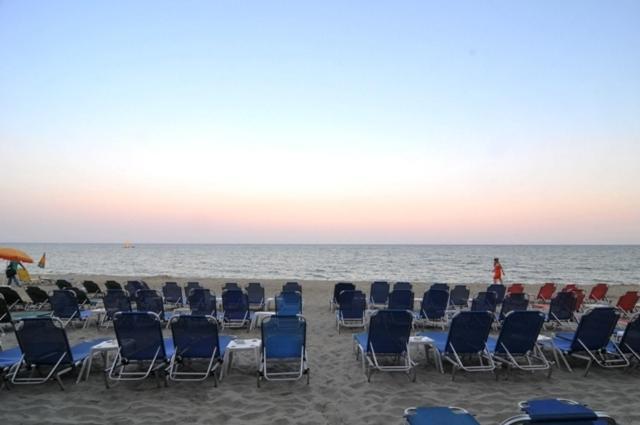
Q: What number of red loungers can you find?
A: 6